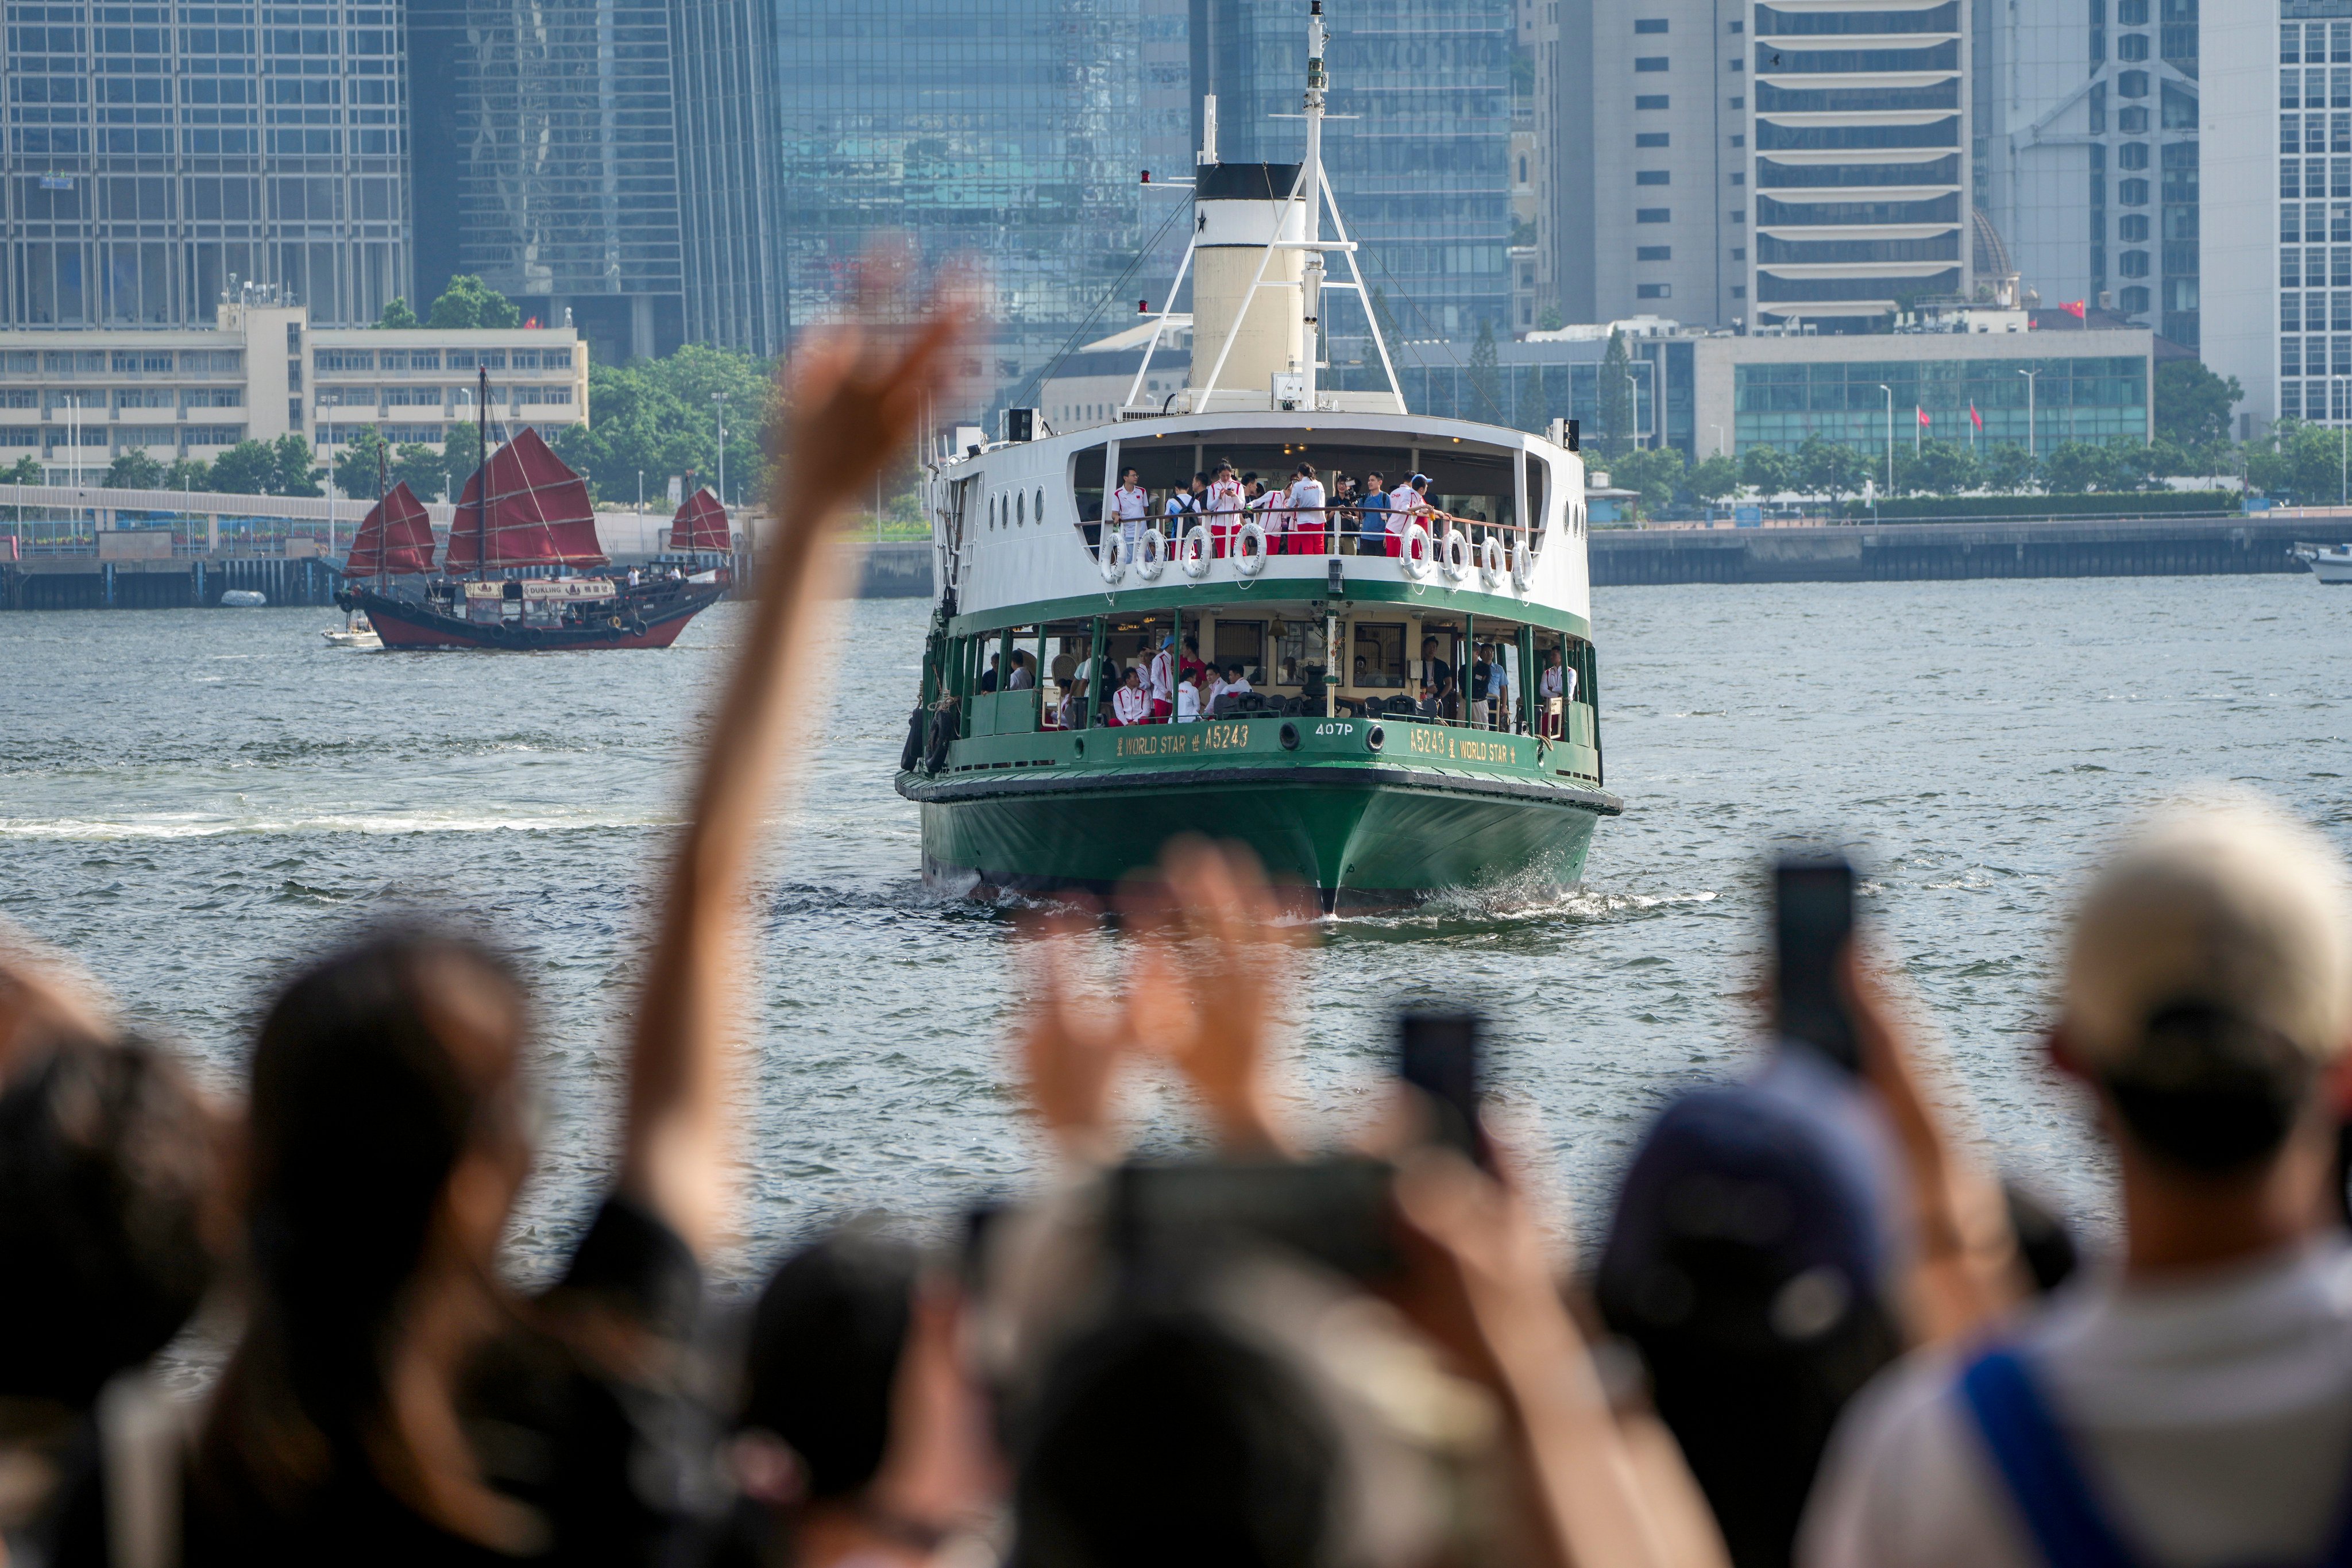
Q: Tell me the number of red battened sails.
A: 3